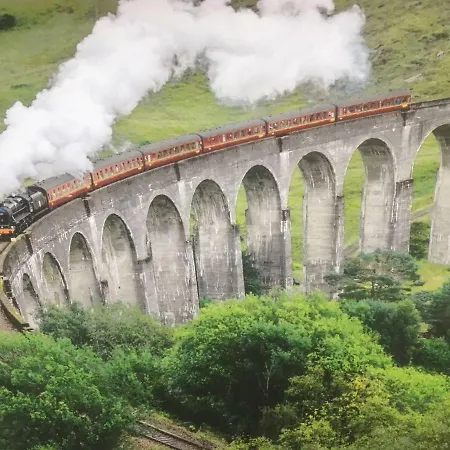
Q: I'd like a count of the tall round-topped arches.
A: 10